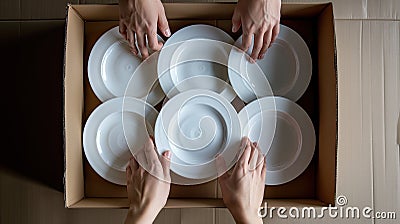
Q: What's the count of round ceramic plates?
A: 6